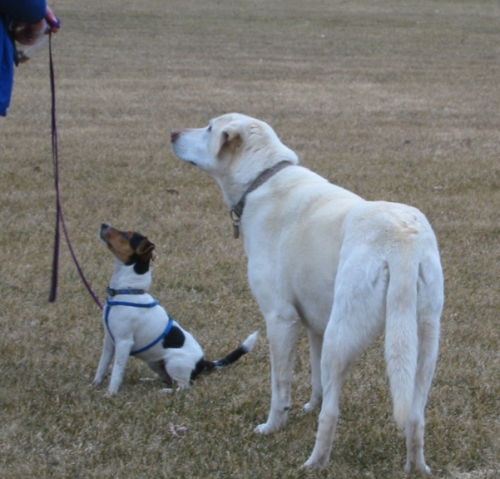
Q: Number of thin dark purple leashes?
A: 1